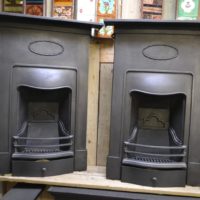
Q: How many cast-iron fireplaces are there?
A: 2